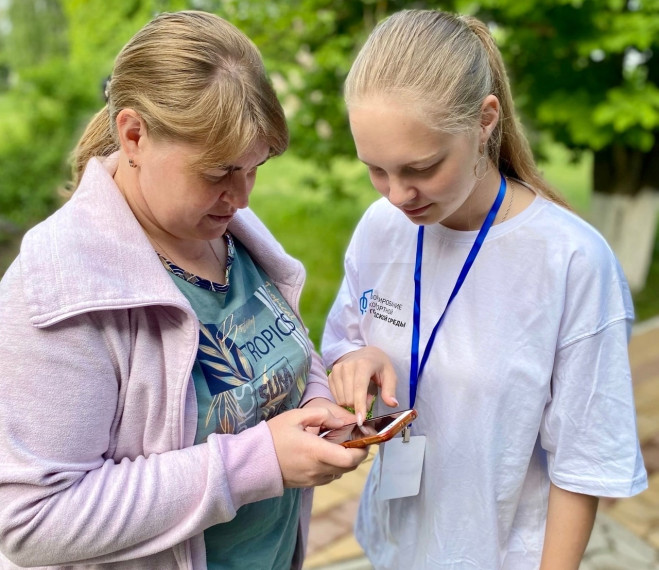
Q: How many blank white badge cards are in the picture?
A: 1